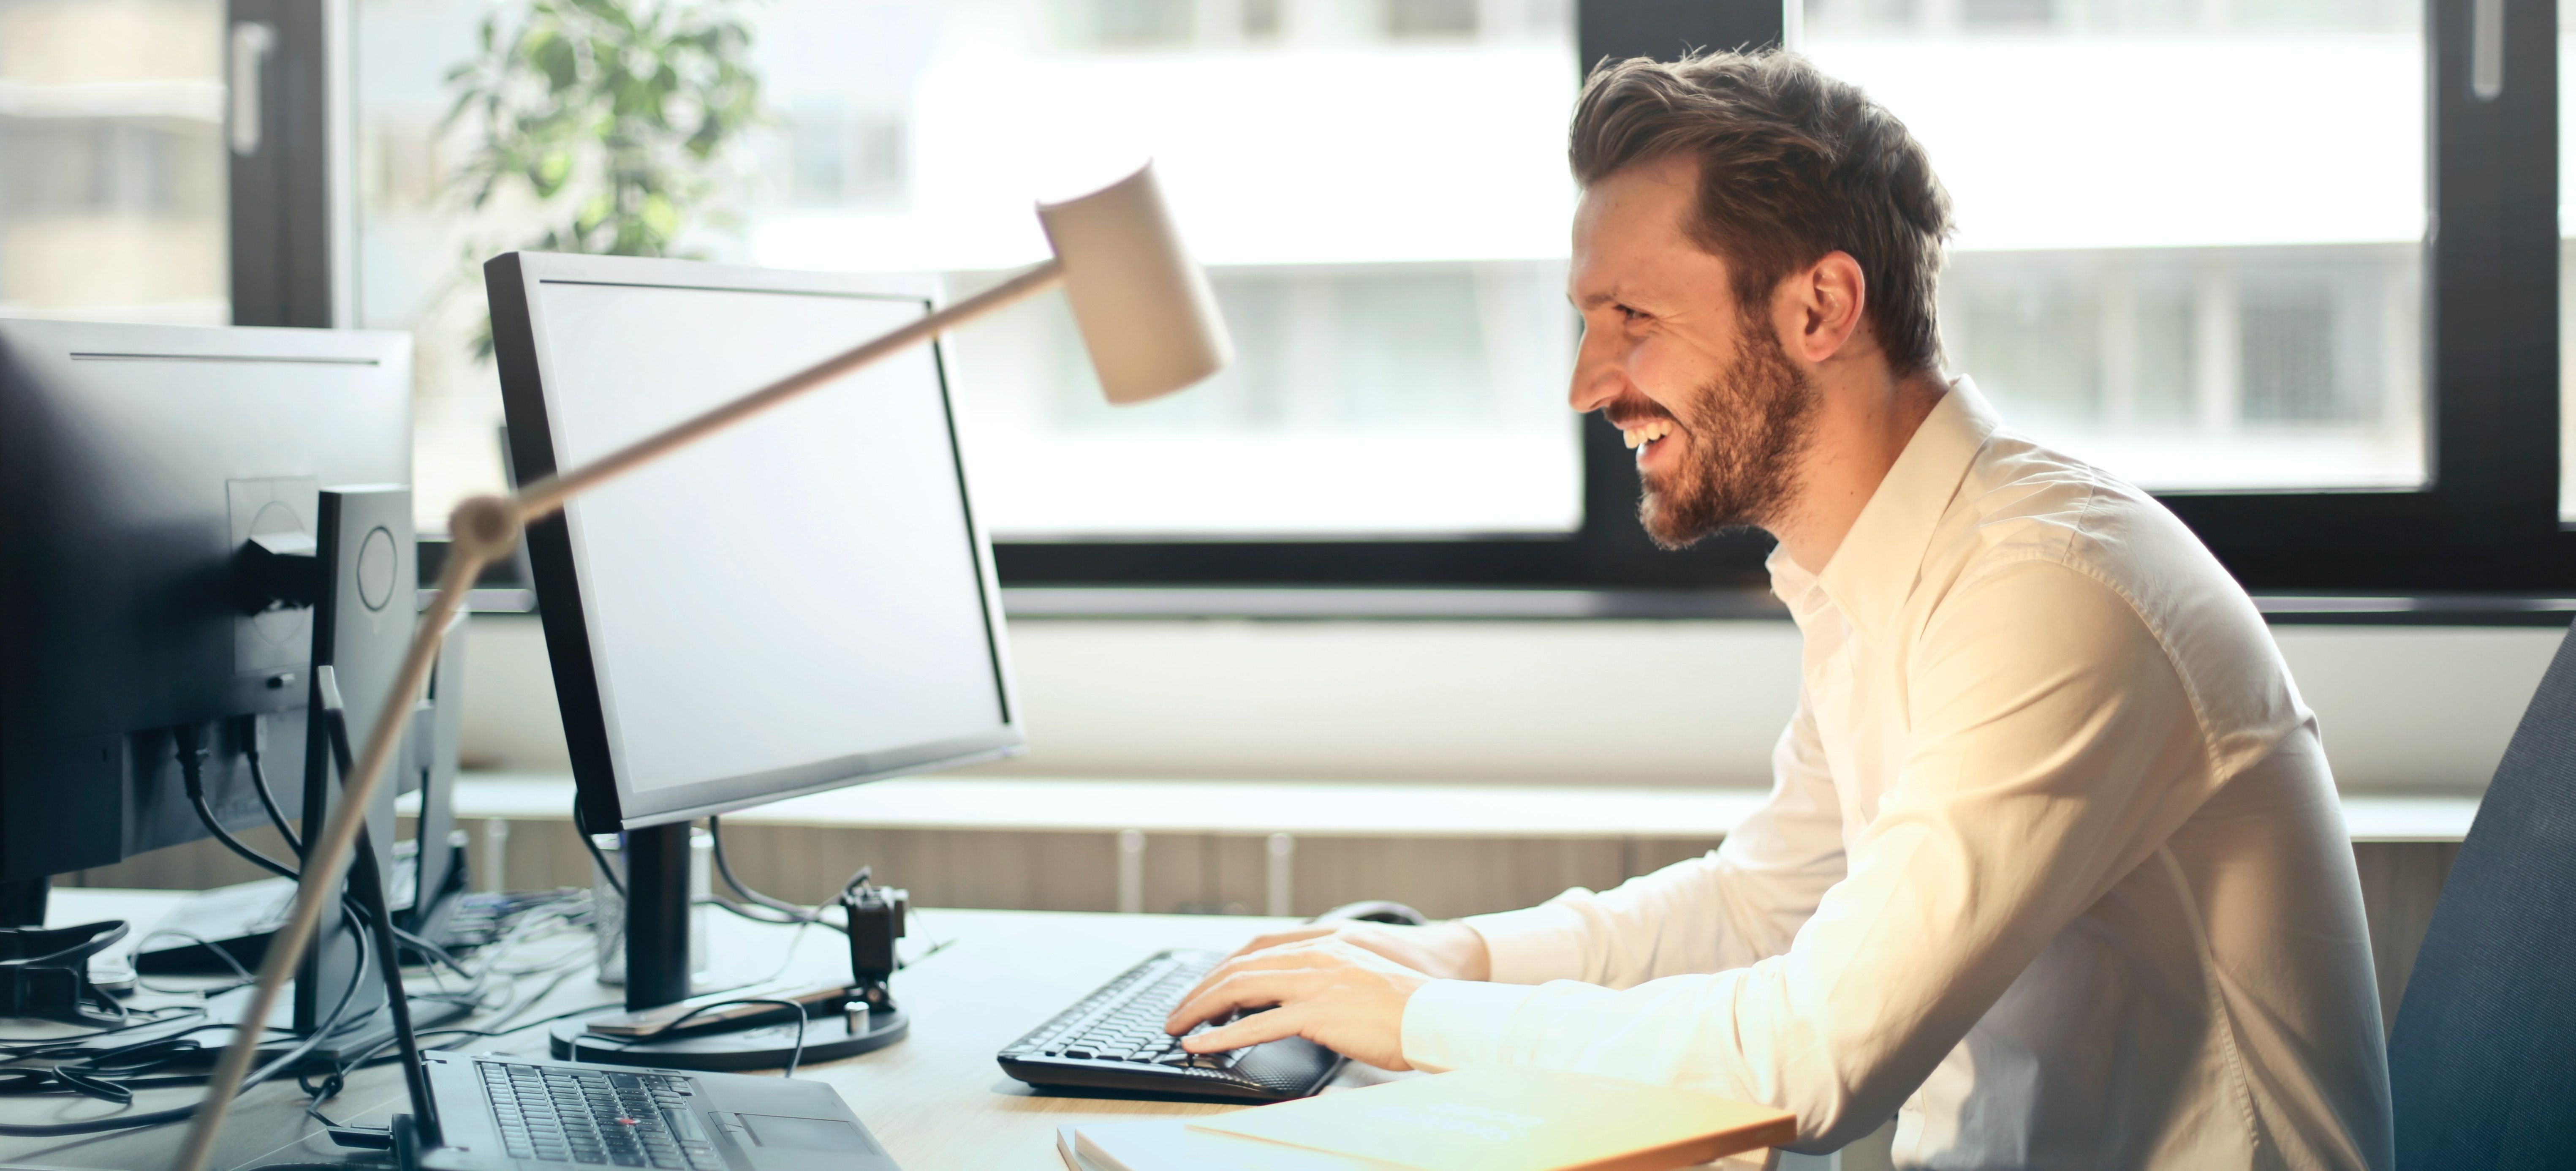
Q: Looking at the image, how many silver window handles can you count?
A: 2